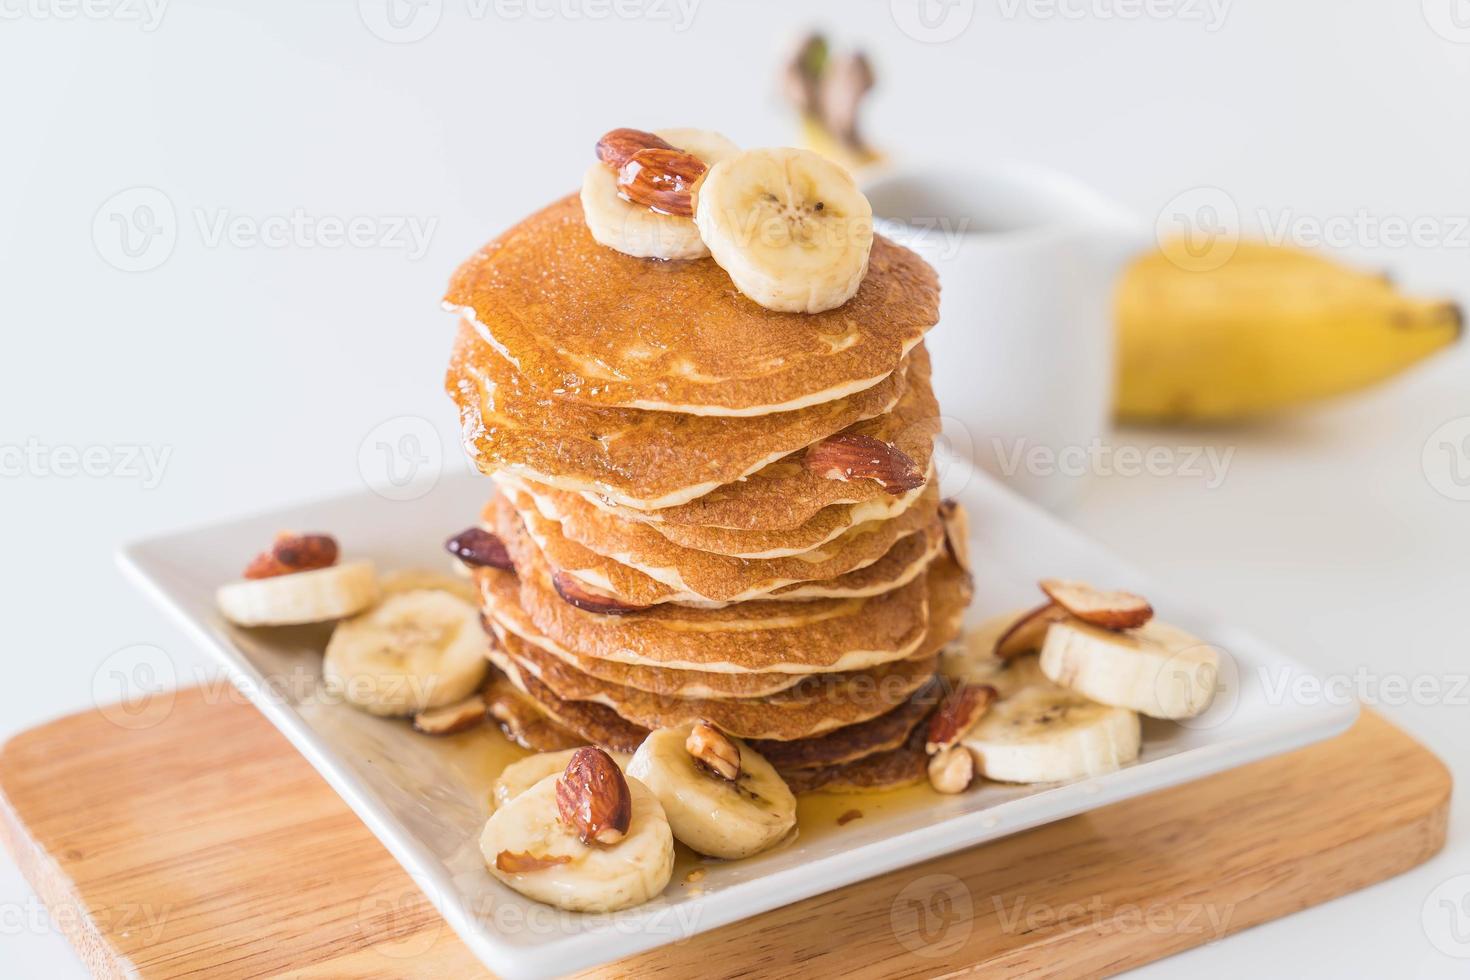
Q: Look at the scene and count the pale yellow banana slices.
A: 11